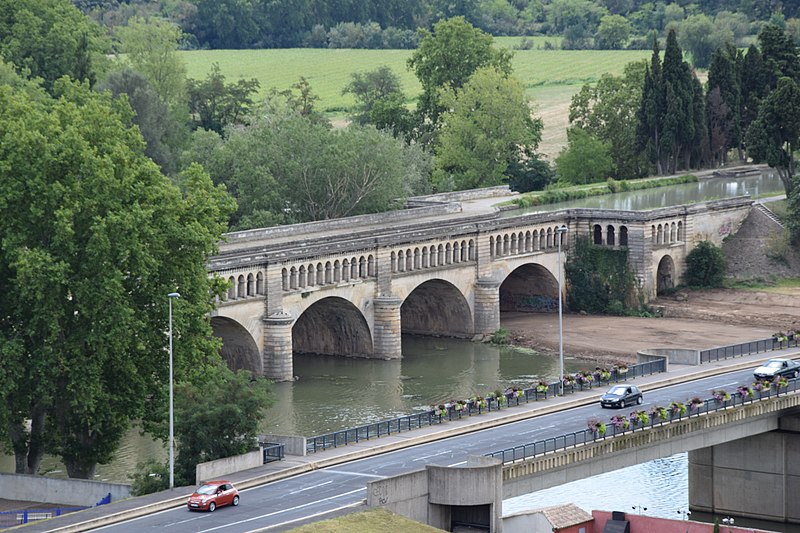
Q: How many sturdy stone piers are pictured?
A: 3